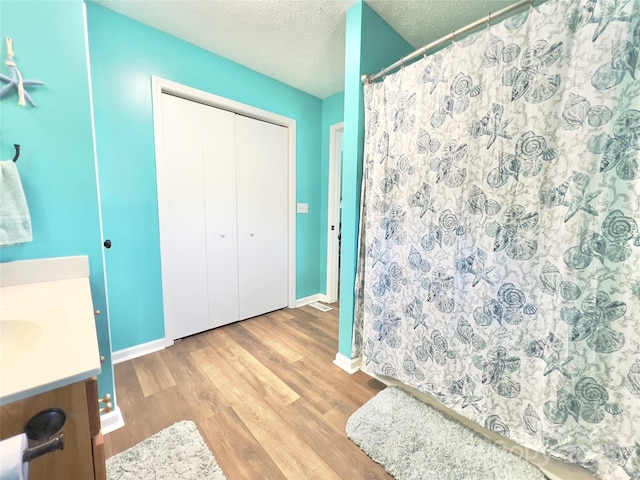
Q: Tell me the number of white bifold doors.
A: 2